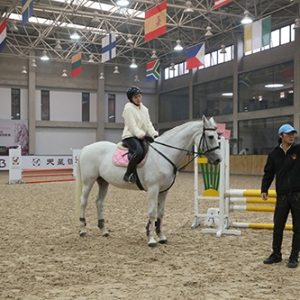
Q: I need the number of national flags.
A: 9